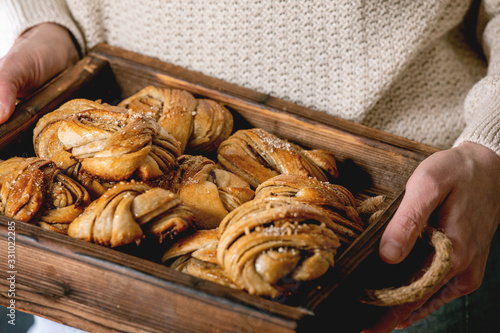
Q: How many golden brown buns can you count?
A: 9